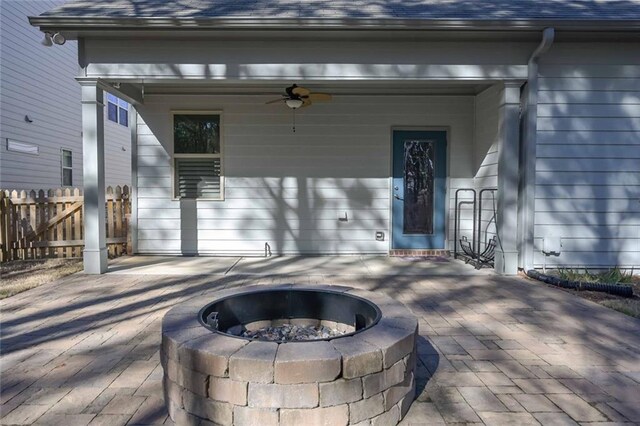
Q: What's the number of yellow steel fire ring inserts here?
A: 0